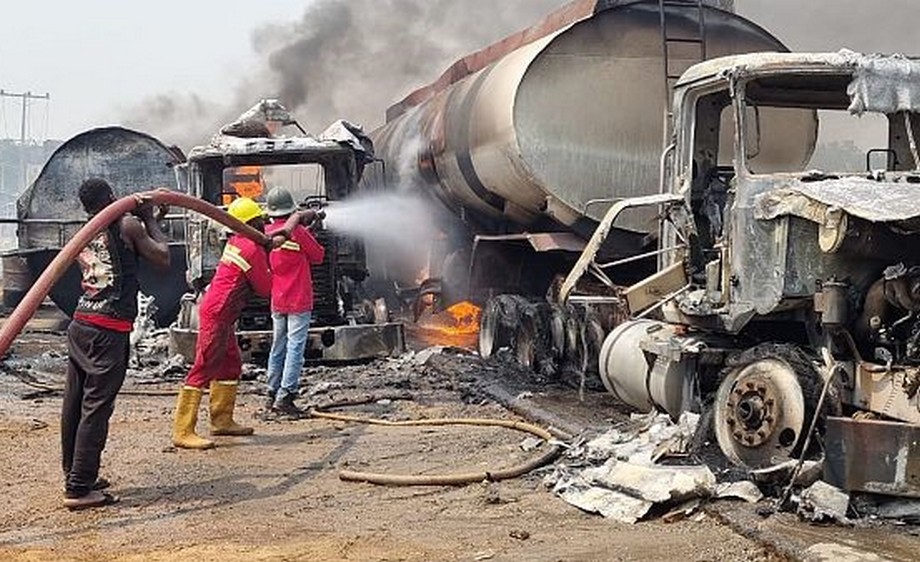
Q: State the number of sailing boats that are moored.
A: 0